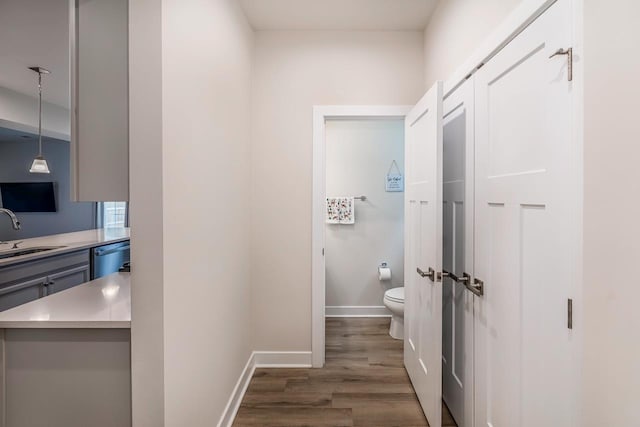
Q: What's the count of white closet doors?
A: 2